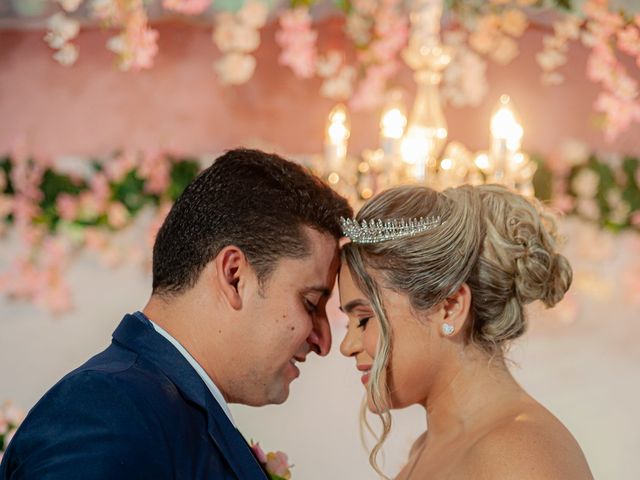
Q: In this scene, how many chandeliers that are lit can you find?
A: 1